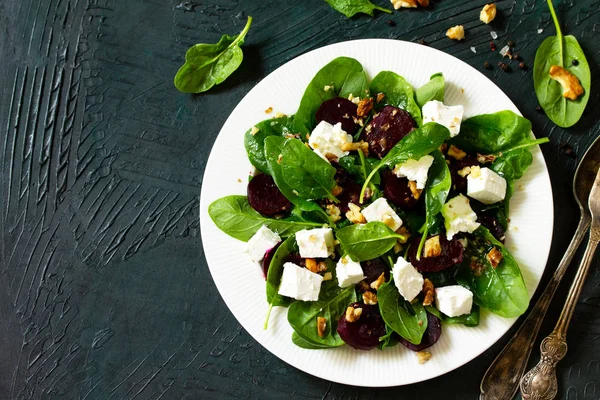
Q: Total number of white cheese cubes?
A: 12